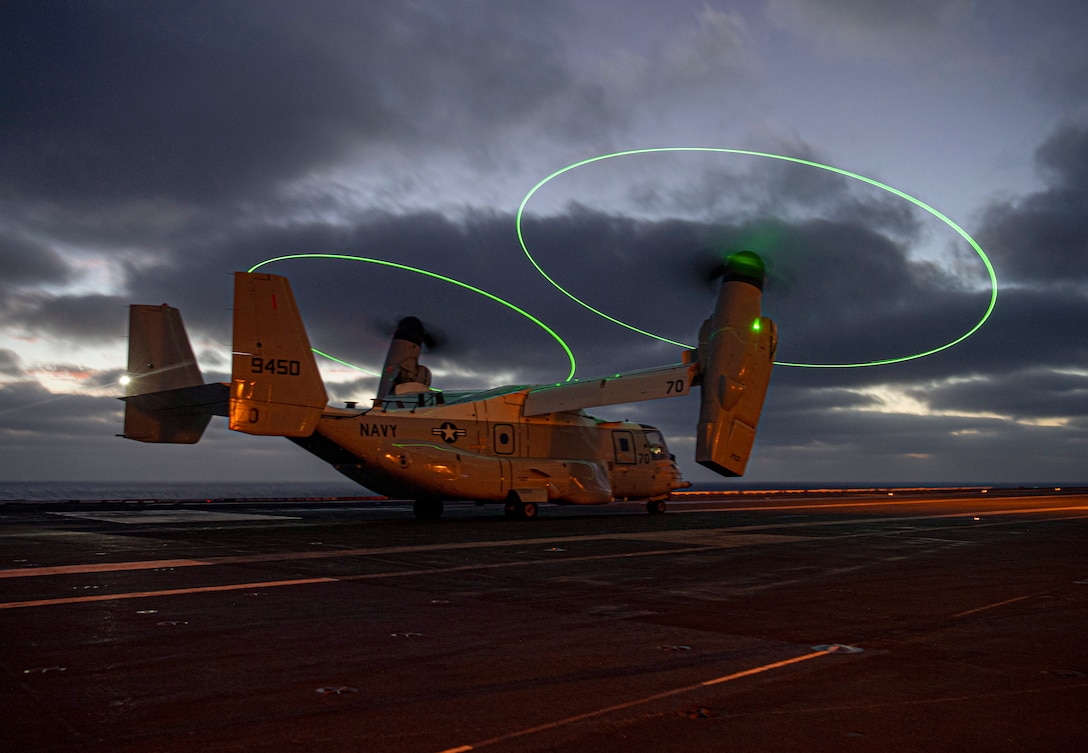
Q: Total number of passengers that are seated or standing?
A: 0